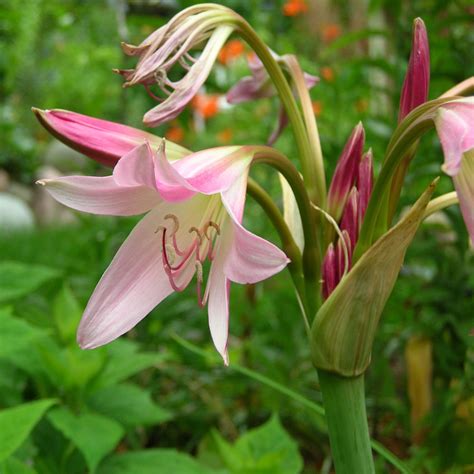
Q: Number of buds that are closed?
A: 7